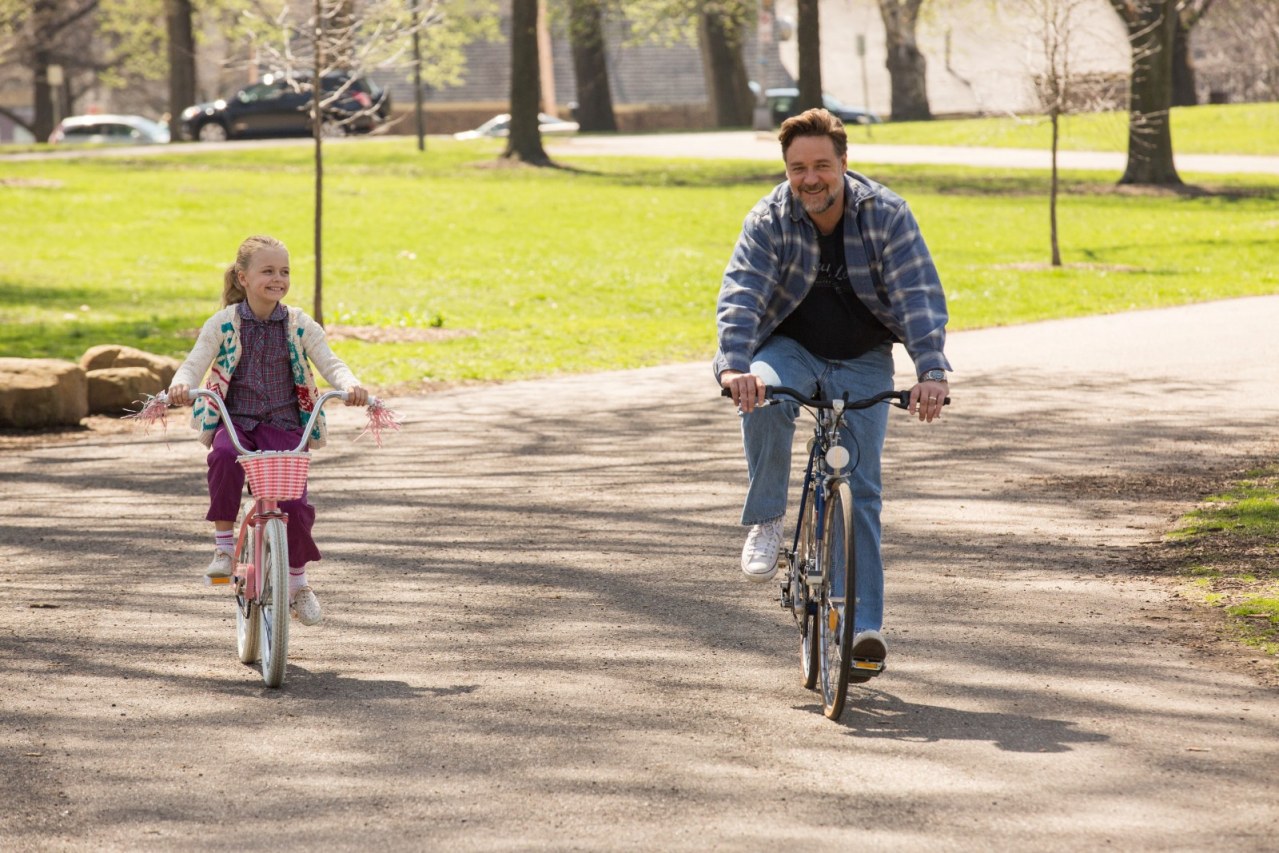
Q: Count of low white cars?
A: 2